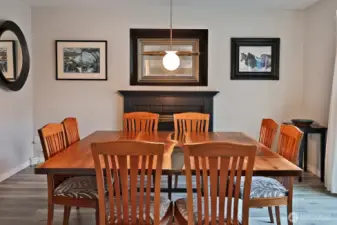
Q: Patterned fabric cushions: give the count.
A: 4